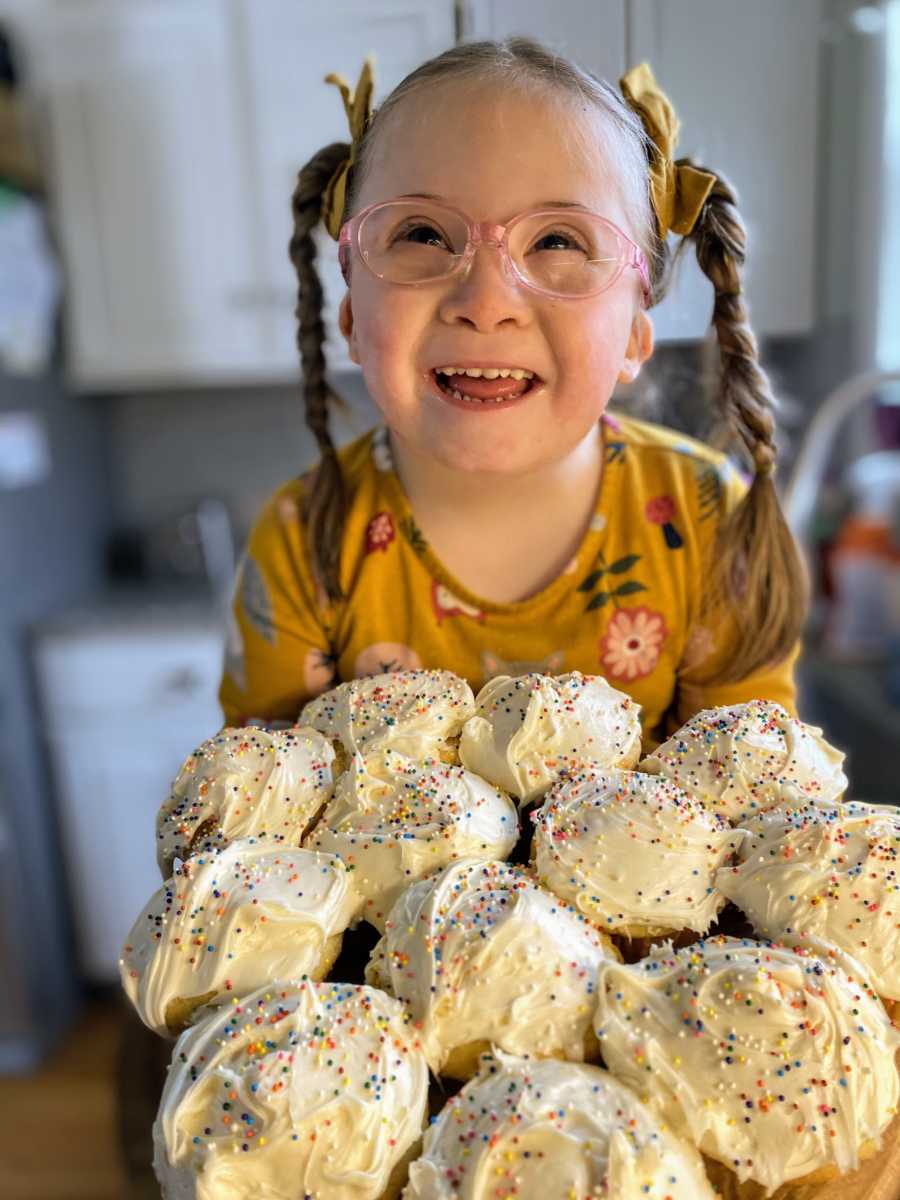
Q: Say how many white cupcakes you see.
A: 12